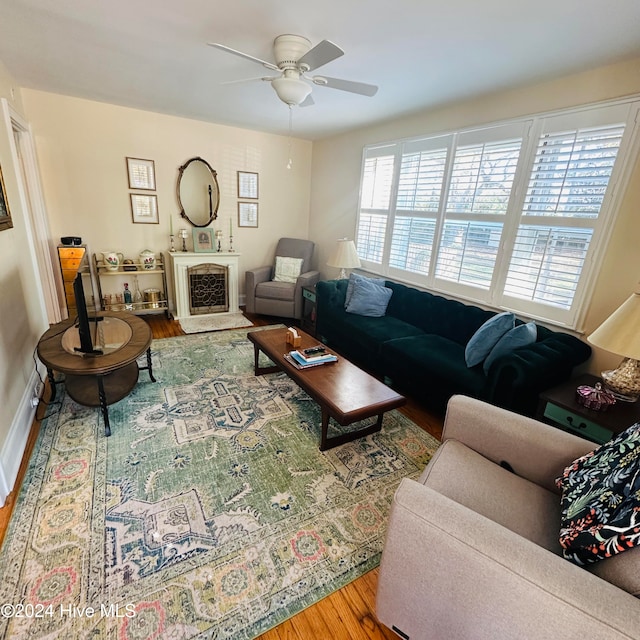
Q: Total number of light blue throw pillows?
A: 4